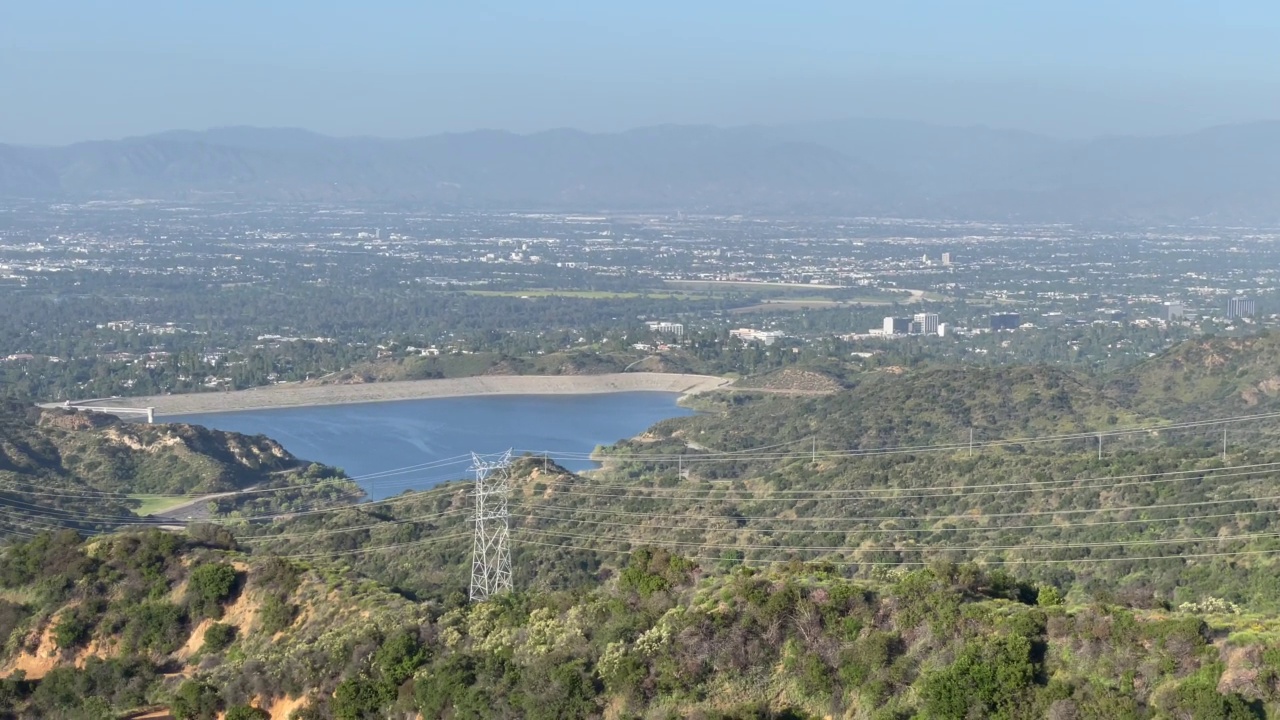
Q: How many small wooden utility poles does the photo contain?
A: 6